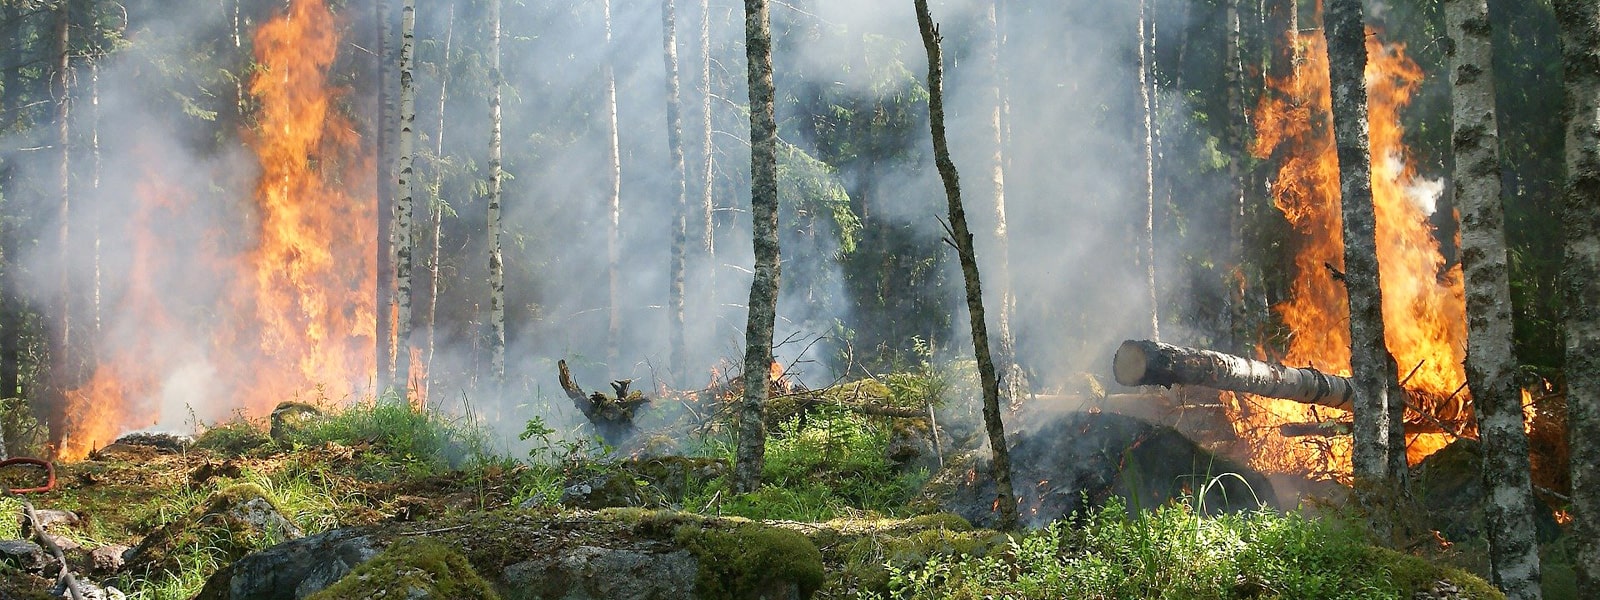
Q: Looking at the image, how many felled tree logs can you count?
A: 1